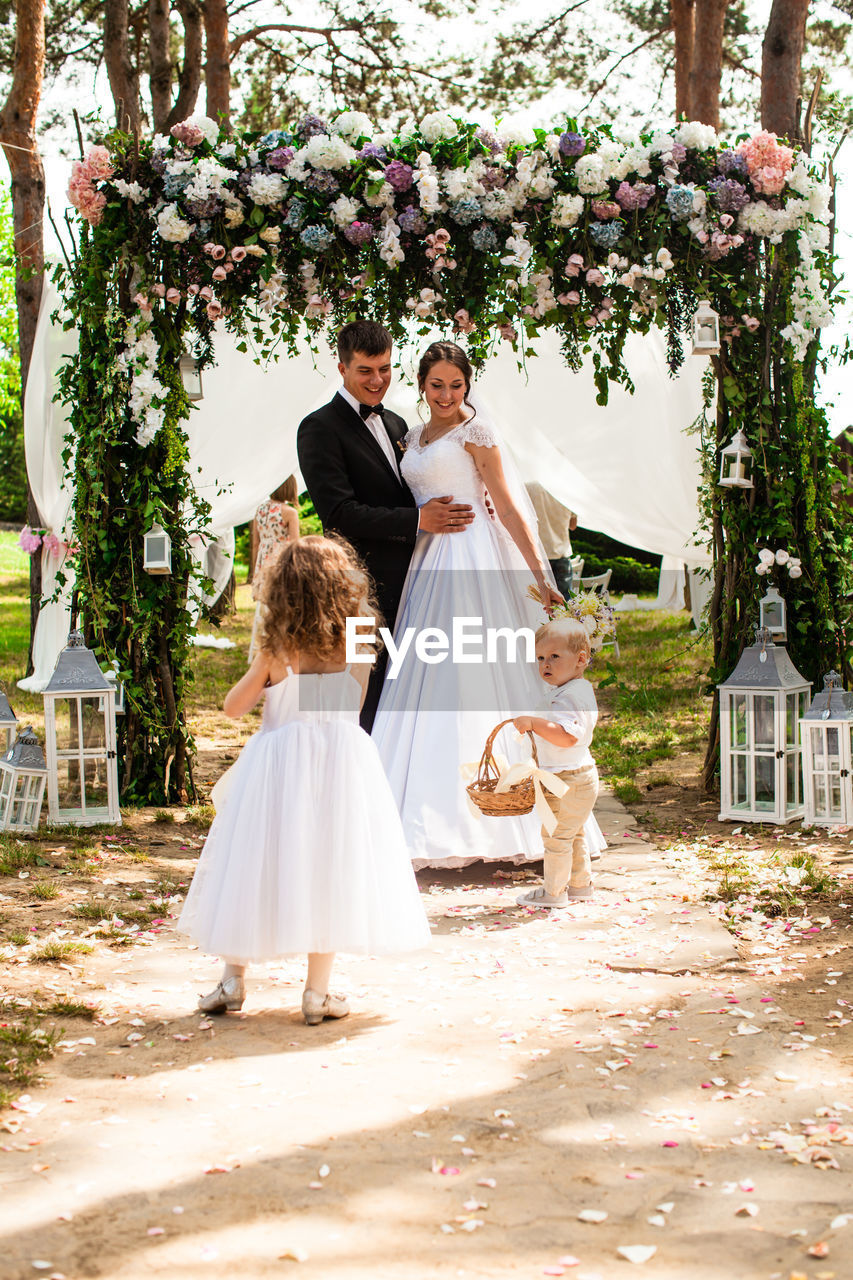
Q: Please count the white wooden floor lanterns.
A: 5